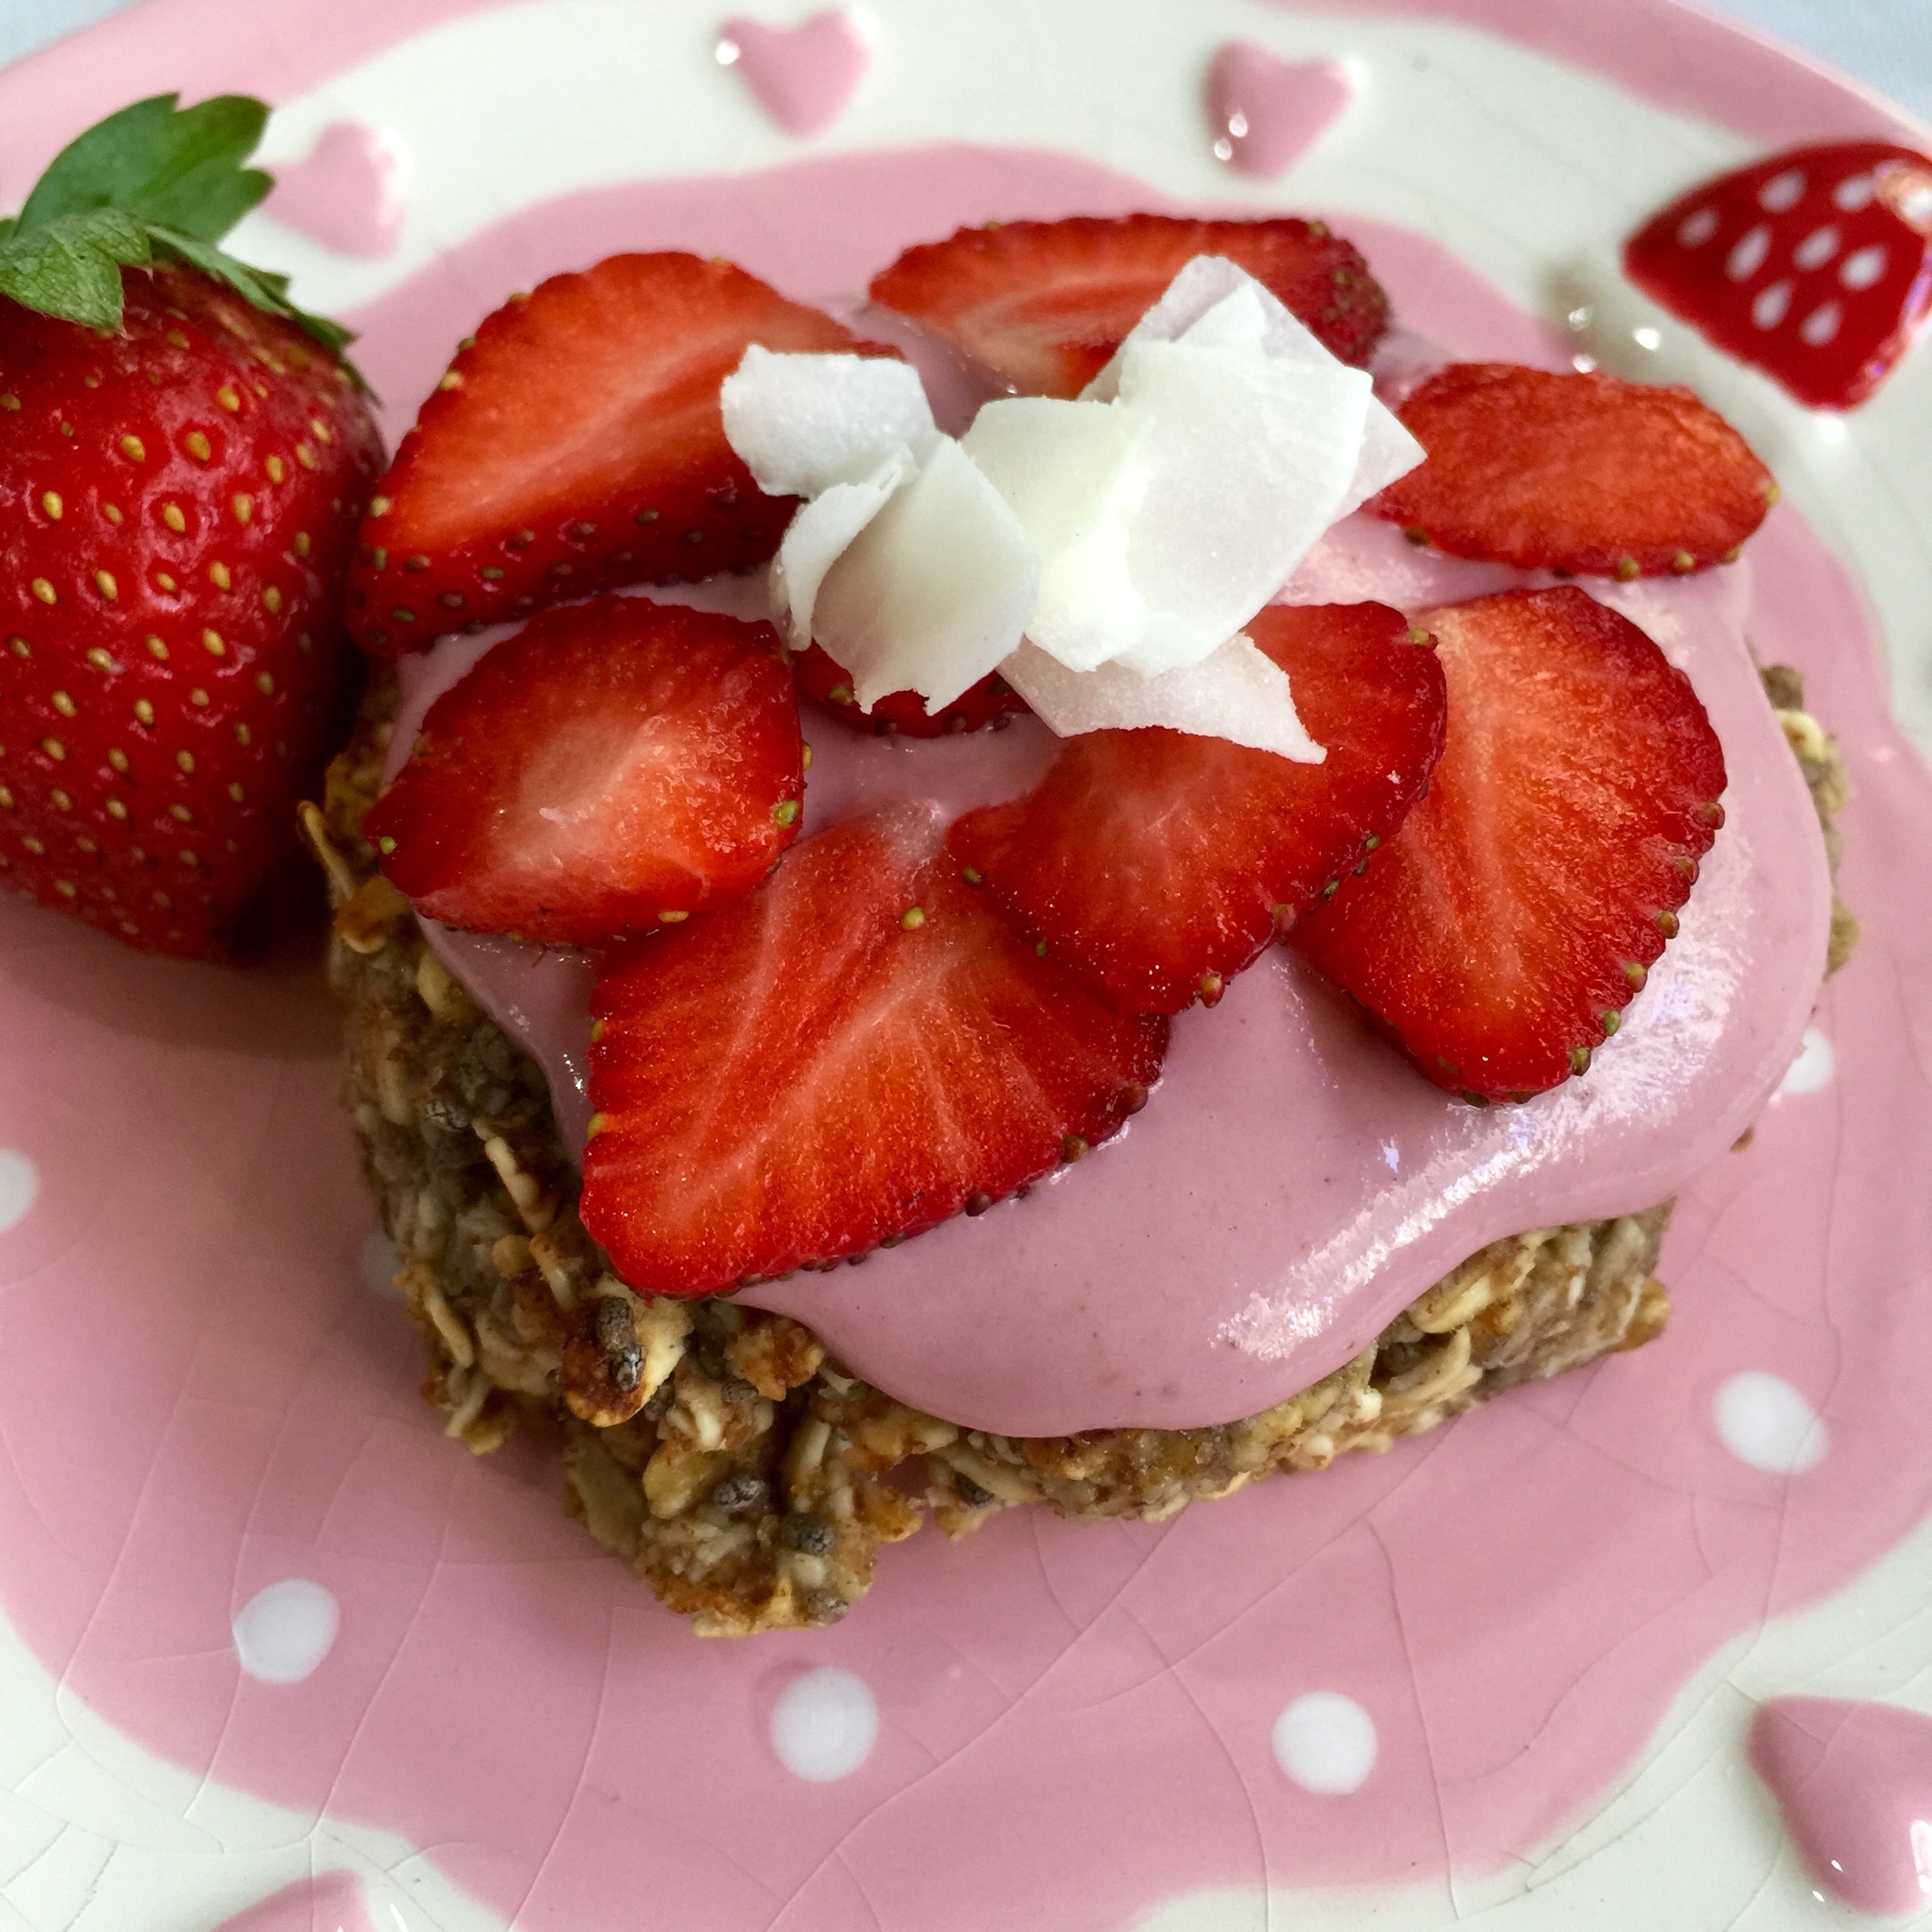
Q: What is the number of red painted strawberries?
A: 1